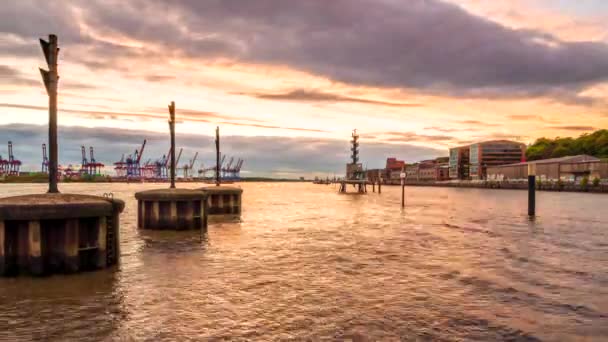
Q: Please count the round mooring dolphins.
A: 3